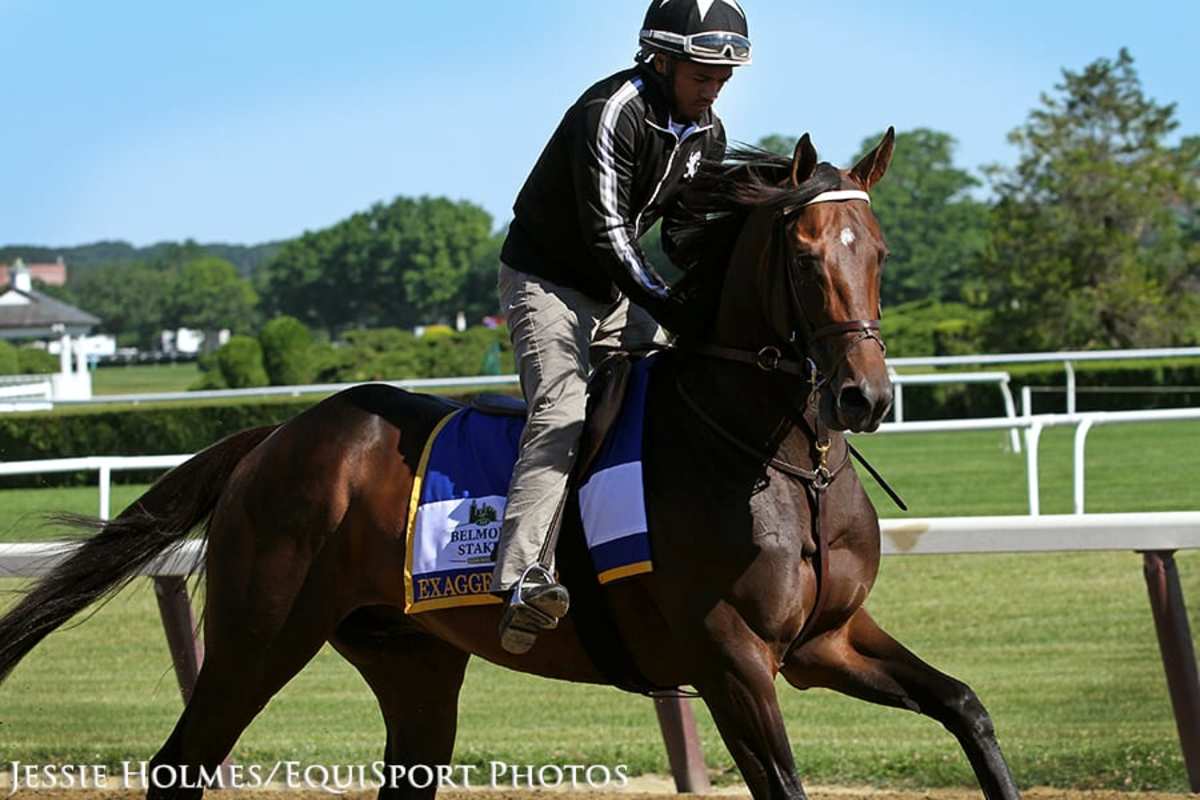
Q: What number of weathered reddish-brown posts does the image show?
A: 3